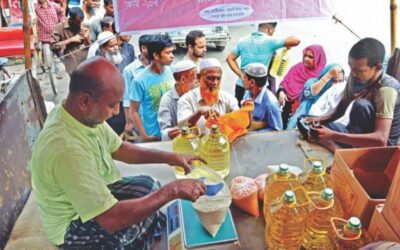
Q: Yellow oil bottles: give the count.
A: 8